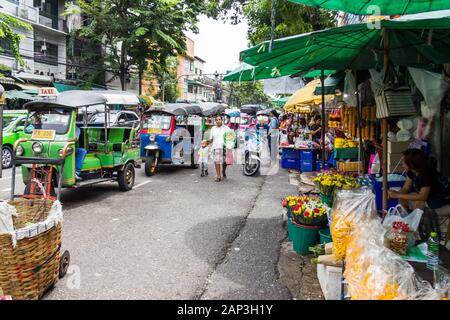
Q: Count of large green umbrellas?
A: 3